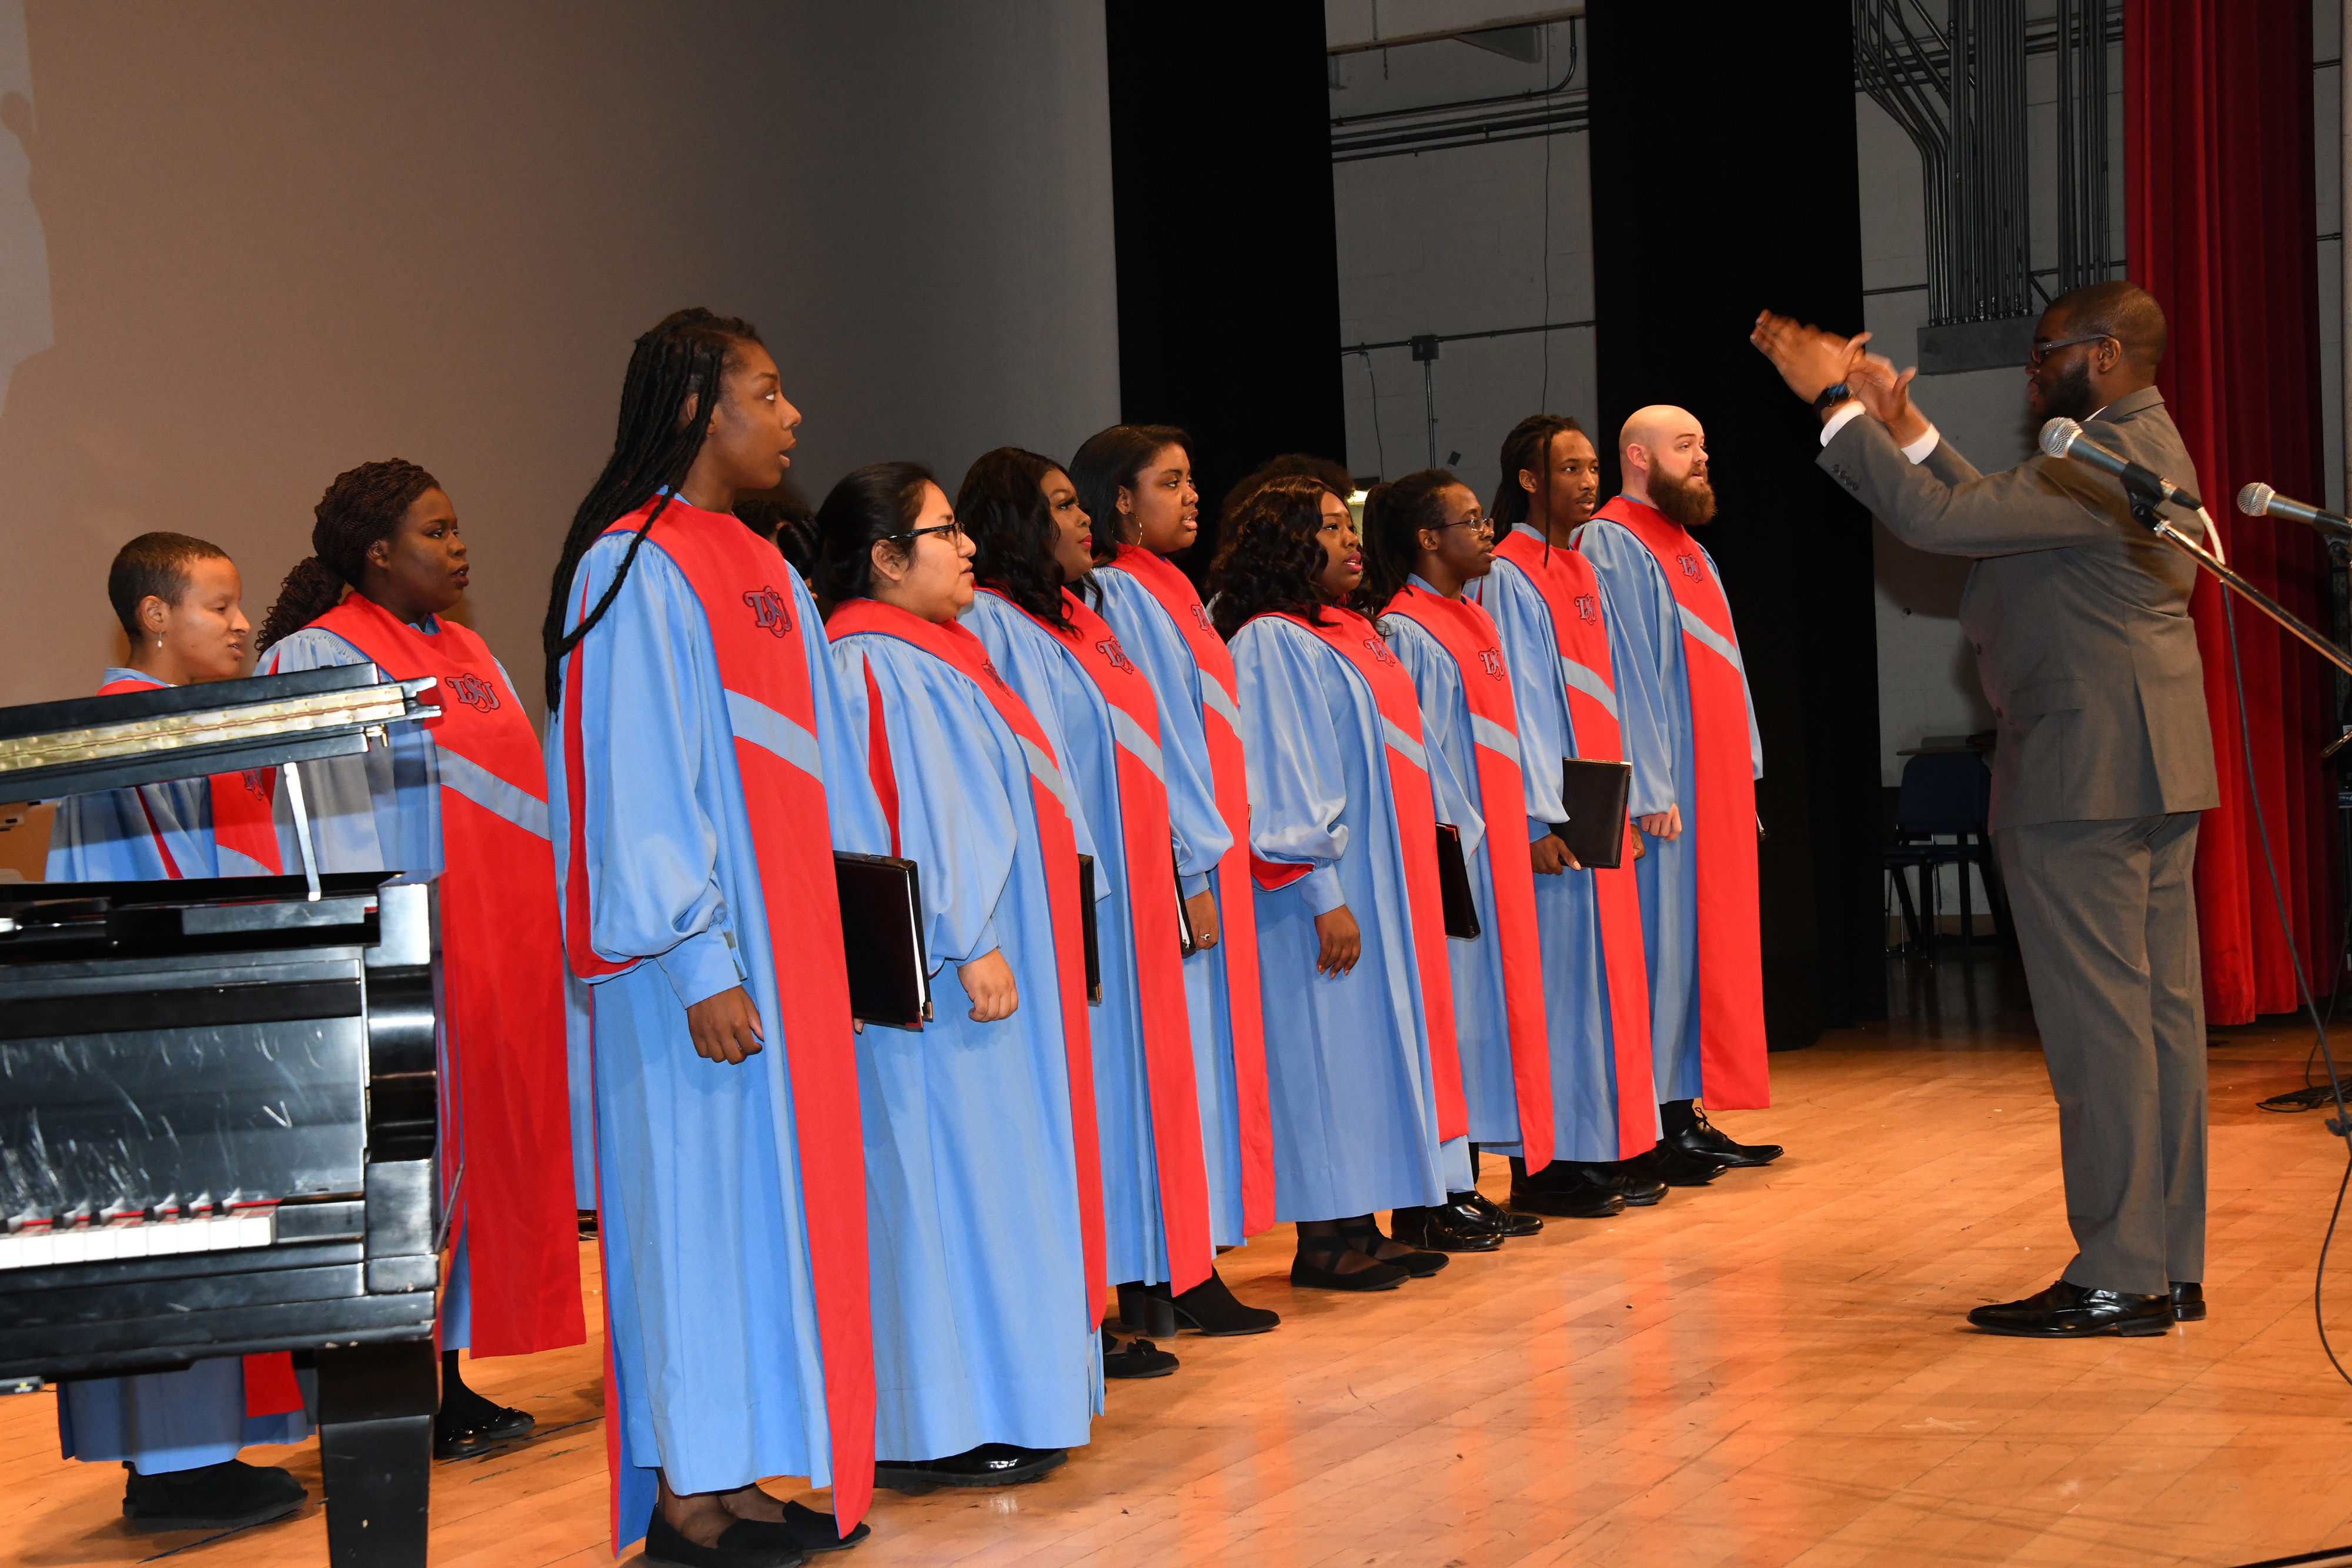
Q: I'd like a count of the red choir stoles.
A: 10